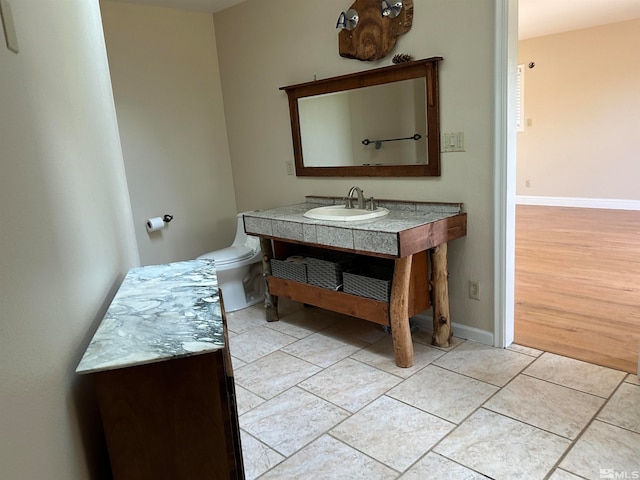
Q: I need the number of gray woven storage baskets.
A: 3